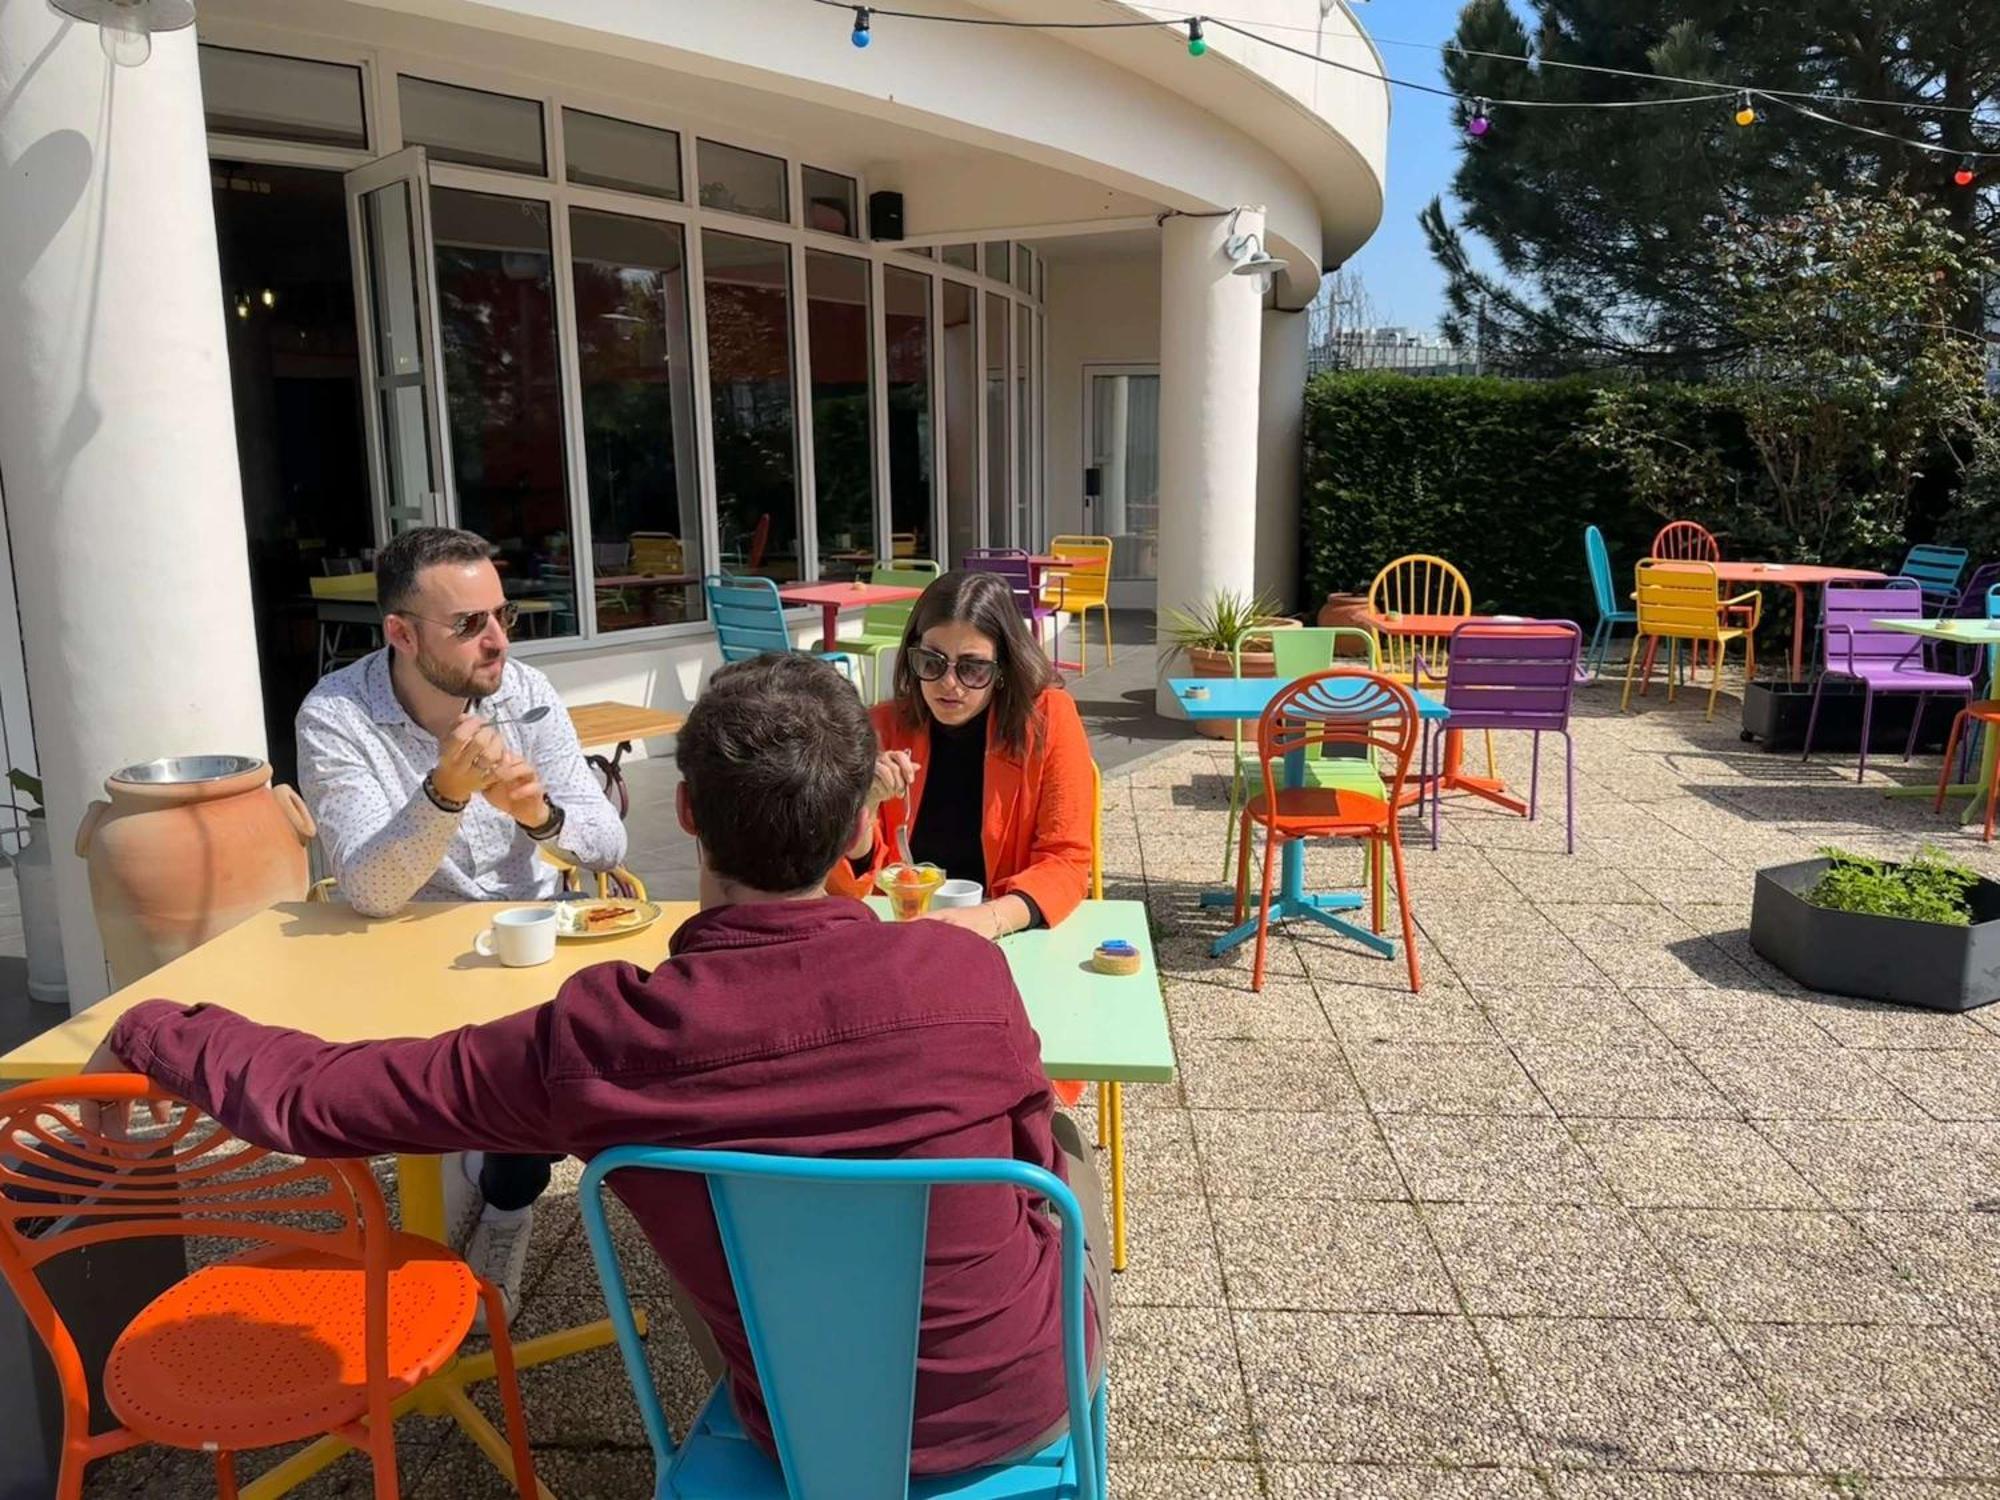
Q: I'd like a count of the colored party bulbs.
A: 5